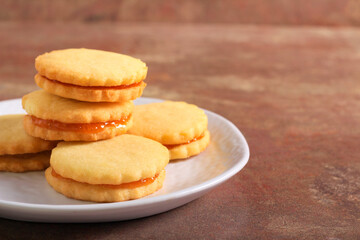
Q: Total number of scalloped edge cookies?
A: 5